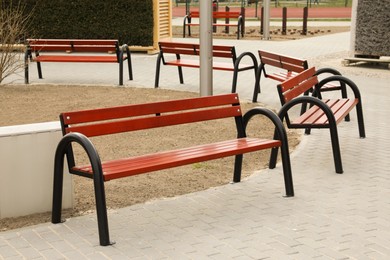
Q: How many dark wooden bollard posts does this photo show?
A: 6